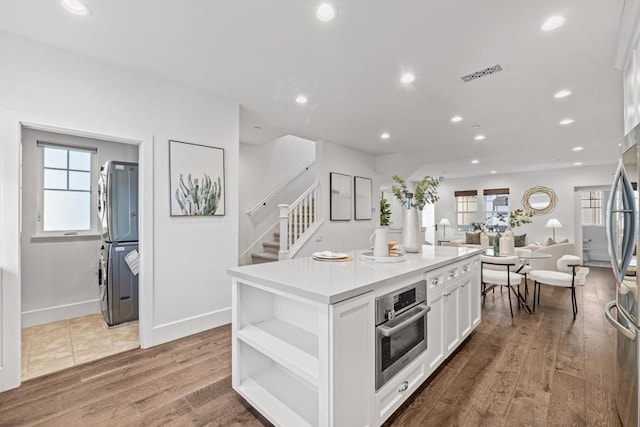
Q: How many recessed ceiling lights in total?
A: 14